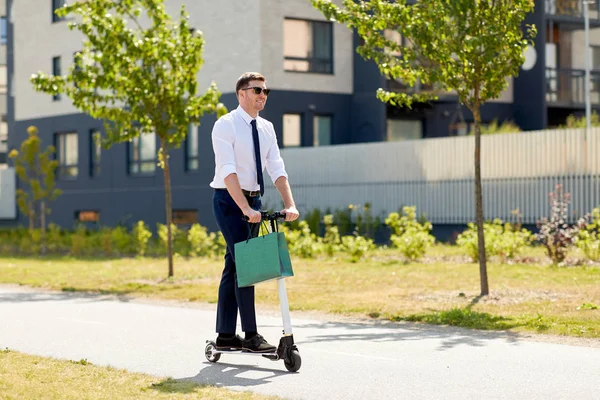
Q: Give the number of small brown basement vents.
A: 2